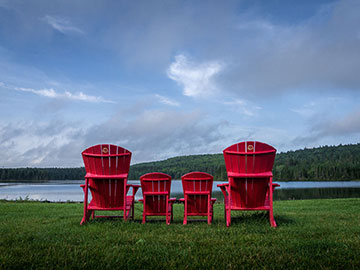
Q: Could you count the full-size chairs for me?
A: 2